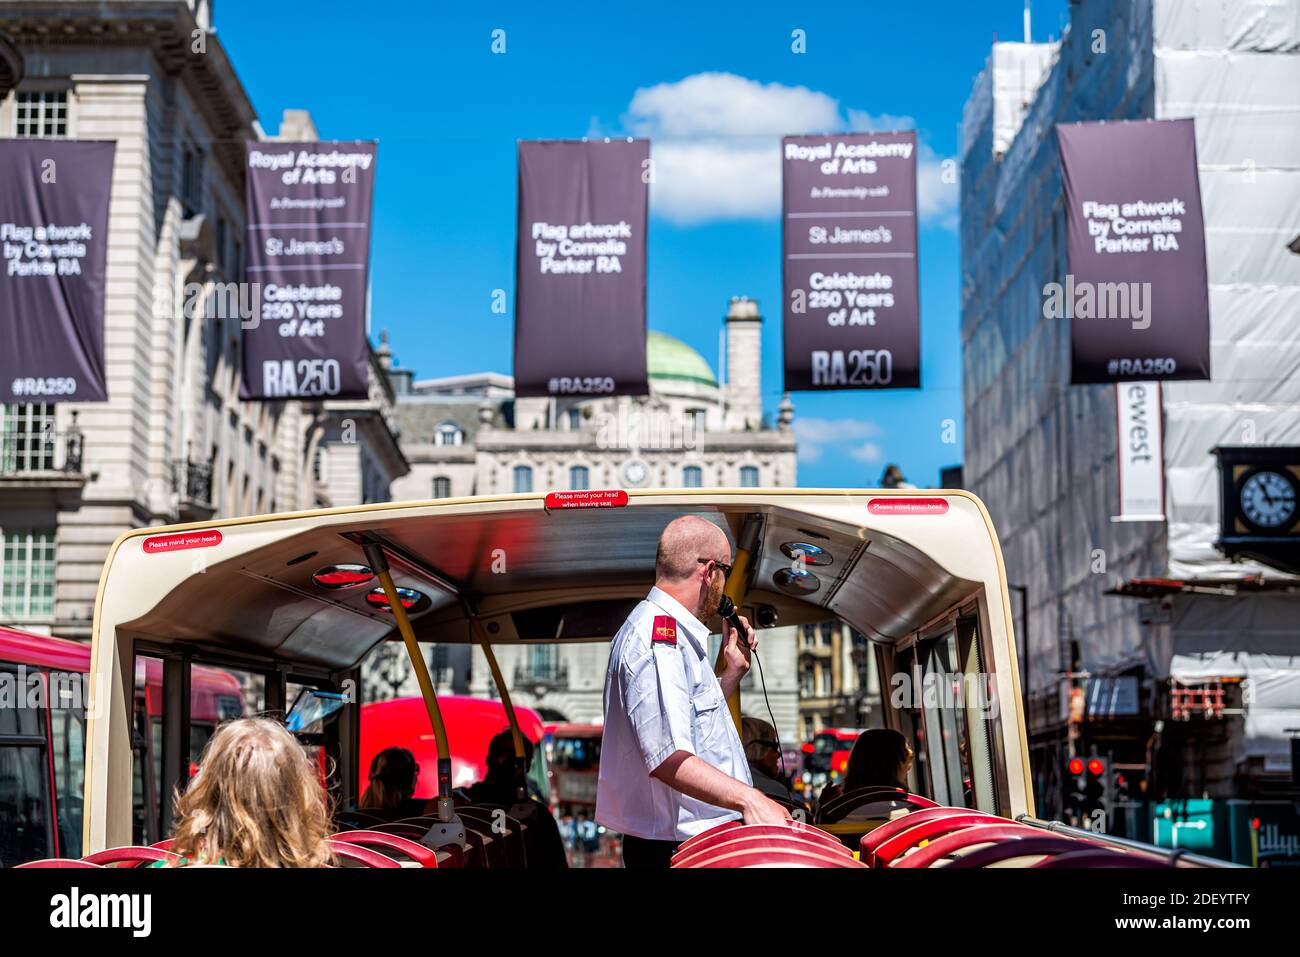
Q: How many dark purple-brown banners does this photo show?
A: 5